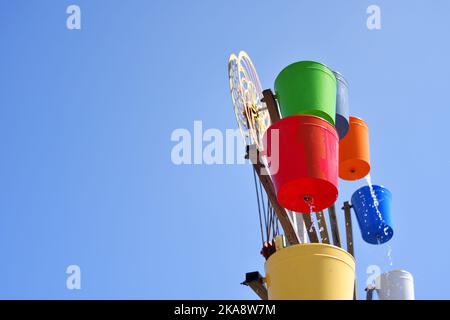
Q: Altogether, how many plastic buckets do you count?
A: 7